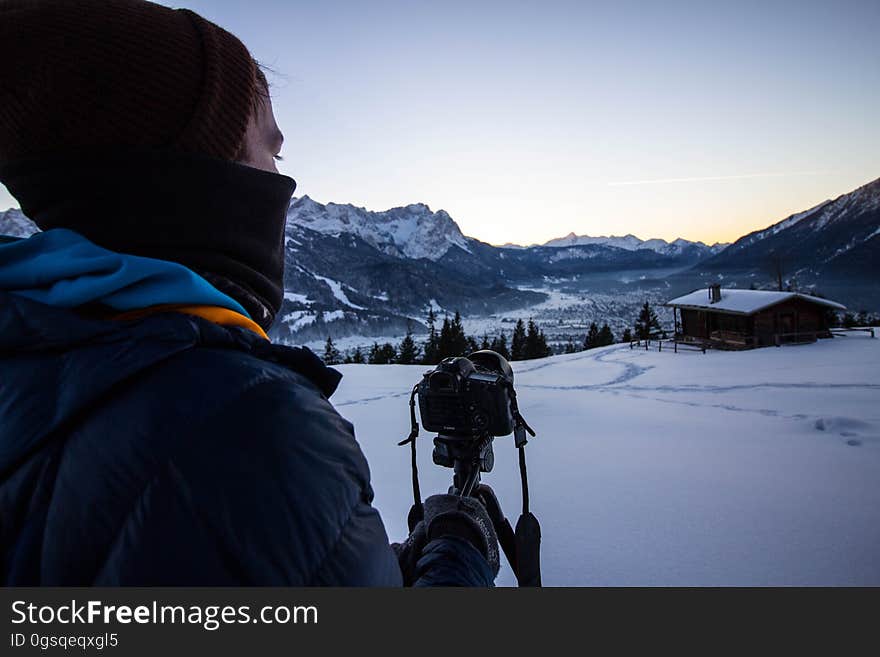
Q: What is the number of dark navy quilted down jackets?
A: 1